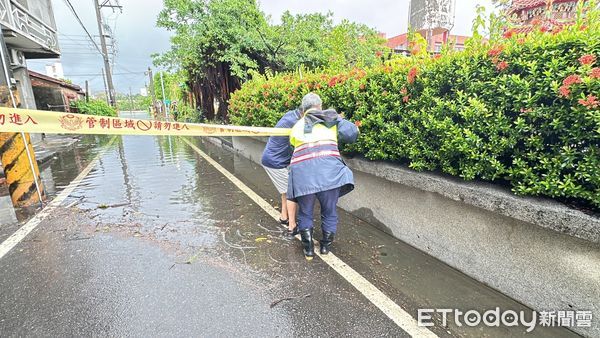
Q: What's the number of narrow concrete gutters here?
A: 1